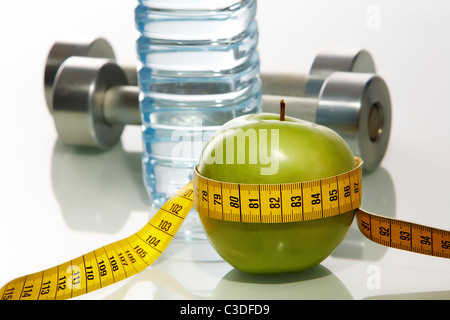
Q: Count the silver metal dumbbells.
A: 2